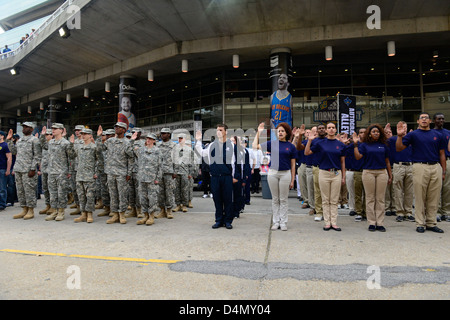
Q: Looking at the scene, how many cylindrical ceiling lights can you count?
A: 11